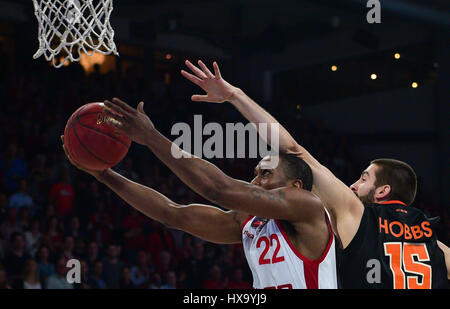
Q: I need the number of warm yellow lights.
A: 4